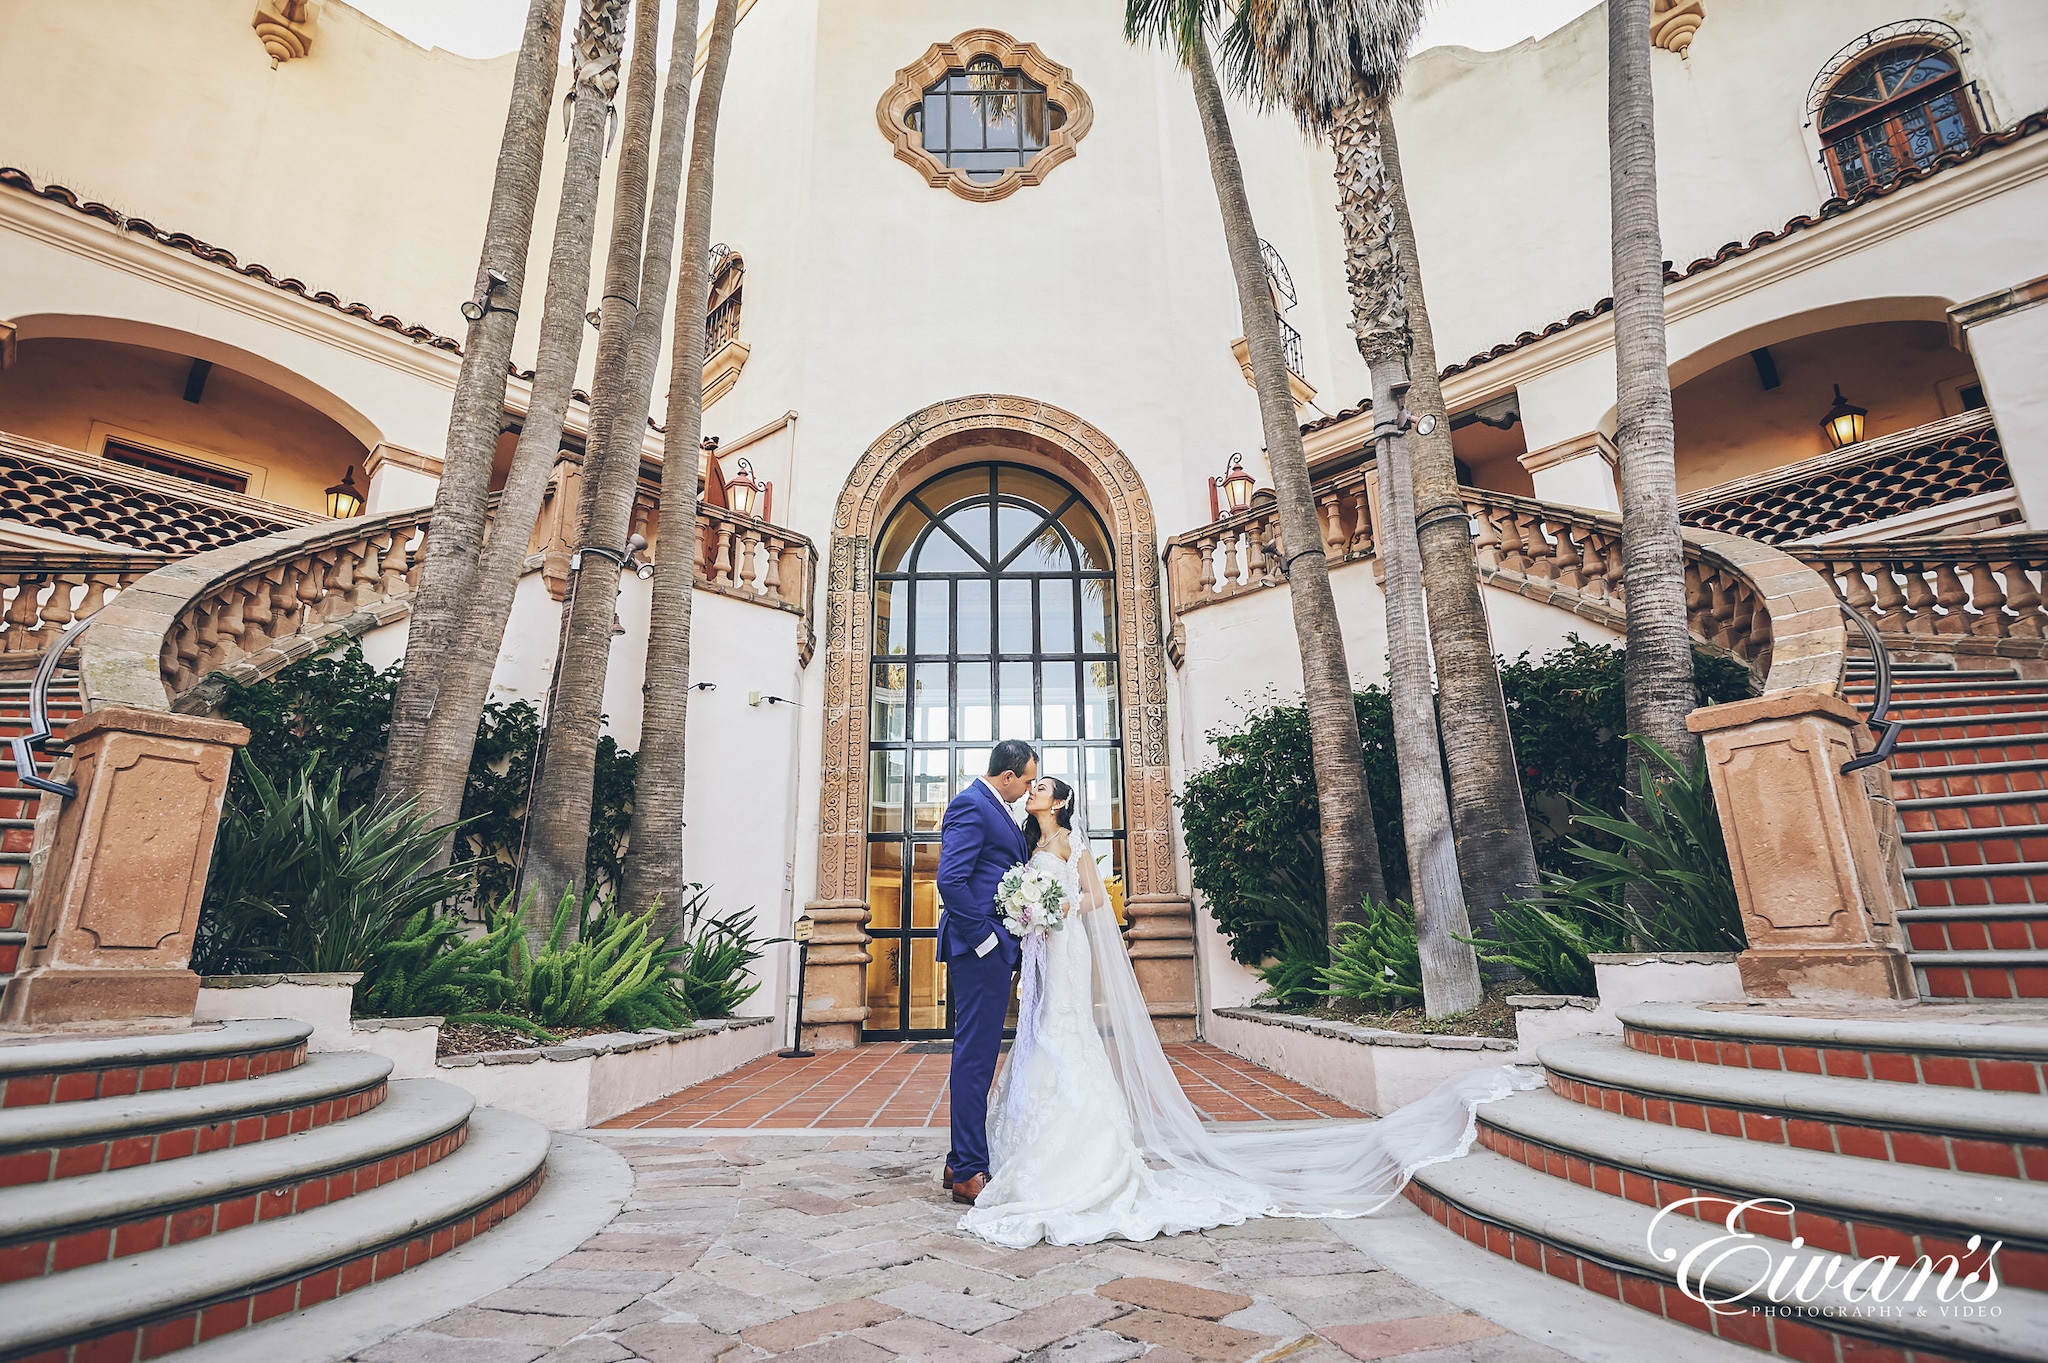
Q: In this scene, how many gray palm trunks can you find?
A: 9